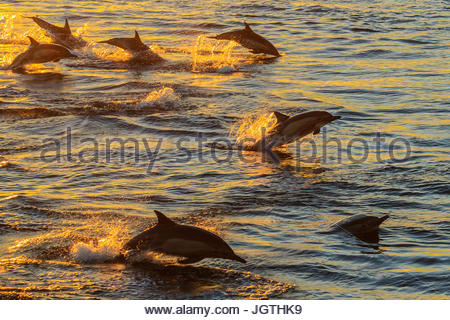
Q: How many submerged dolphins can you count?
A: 1